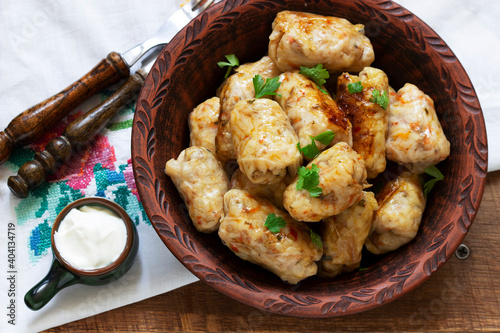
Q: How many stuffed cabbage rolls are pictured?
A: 13